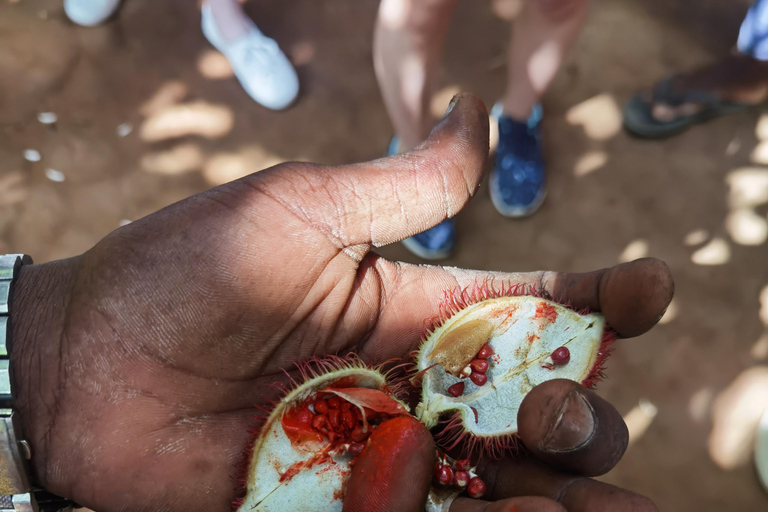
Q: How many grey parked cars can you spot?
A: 0